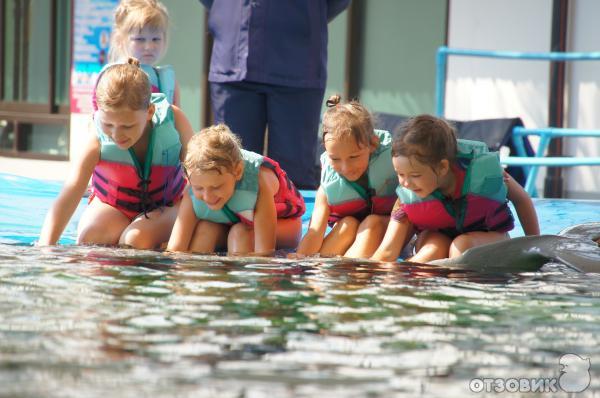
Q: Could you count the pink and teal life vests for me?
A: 5